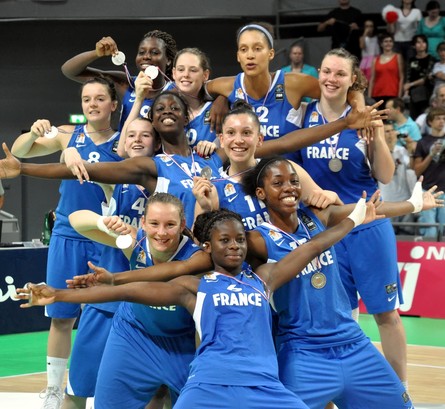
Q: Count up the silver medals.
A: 7